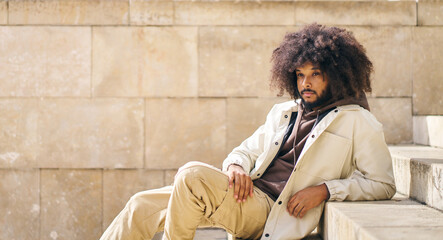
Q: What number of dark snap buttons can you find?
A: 8